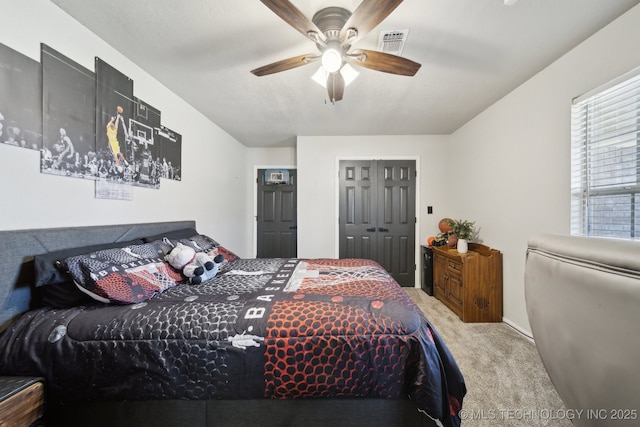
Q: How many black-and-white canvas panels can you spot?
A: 5